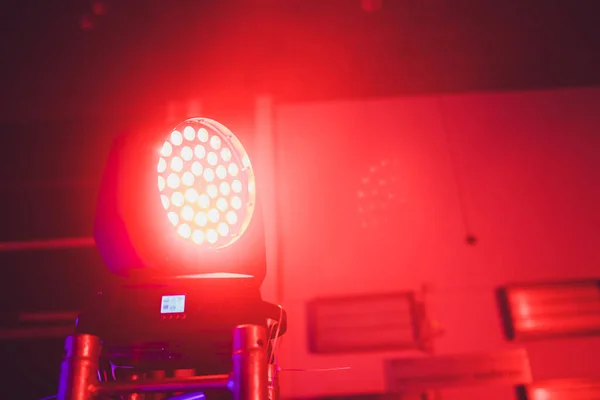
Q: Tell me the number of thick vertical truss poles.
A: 2